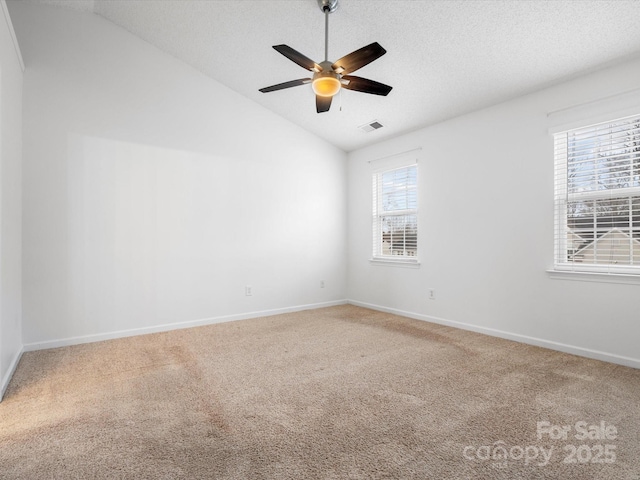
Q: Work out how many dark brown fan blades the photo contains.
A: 5